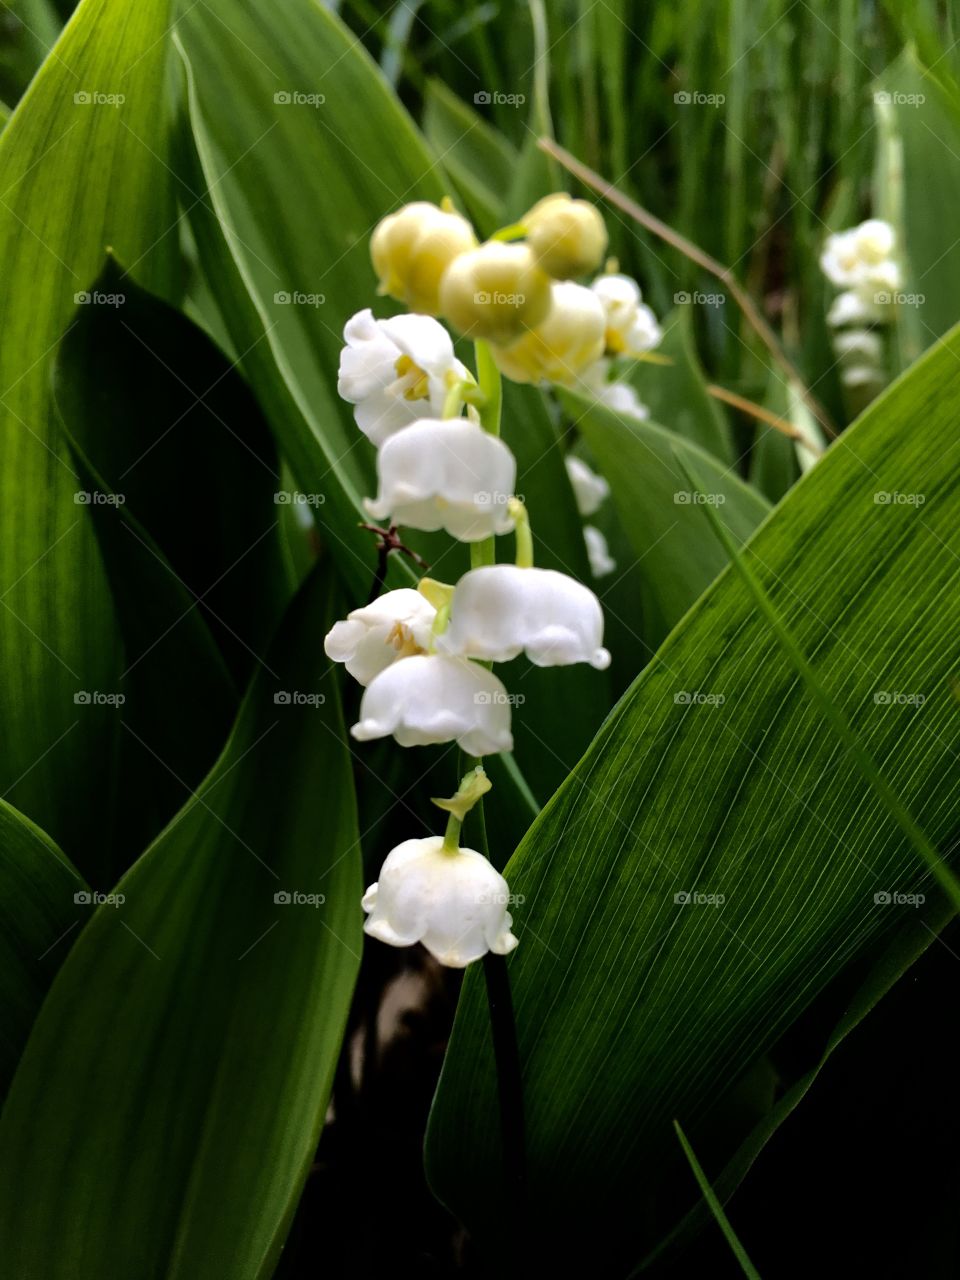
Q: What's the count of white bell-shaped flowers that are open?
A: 6